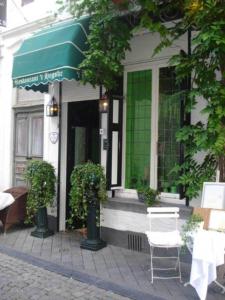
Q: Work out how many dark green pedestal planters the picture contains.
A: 2